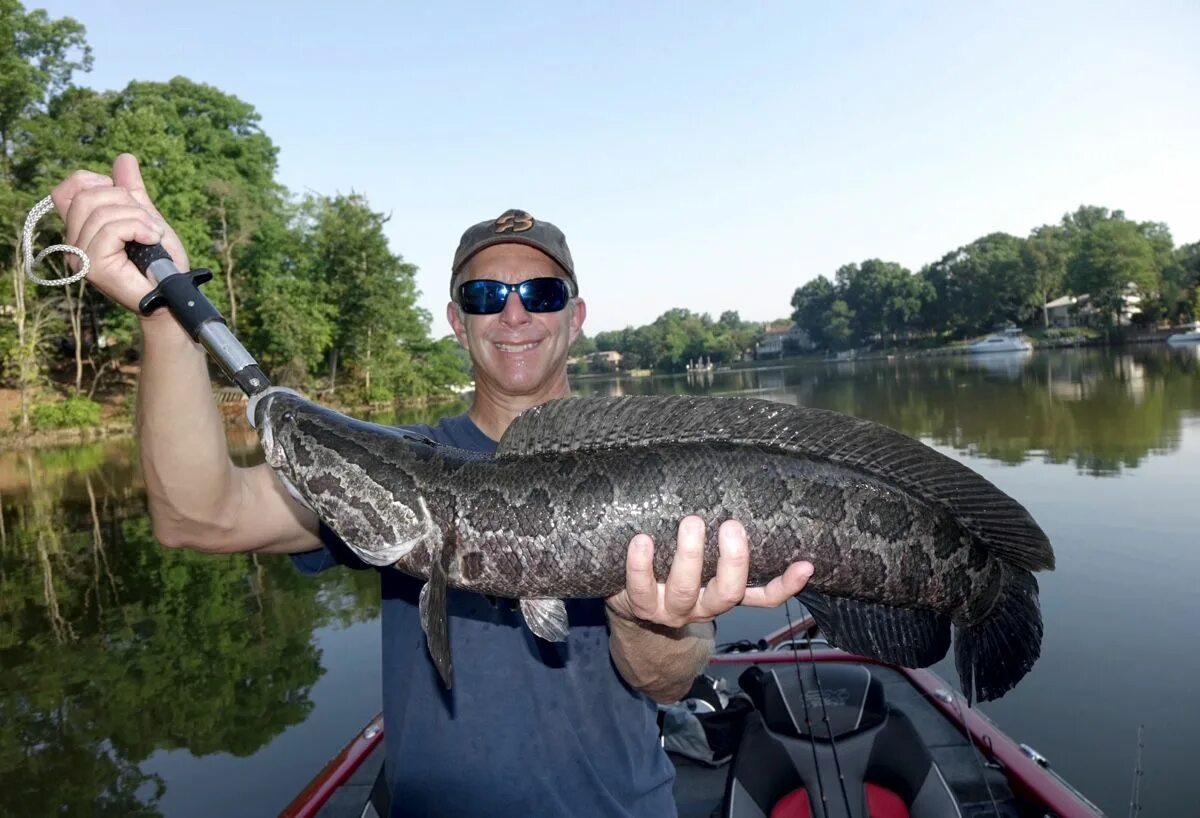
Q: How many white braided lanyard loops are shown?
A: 1